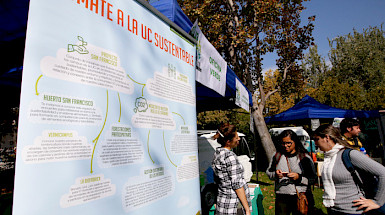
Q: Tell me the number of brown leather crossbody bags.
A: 1